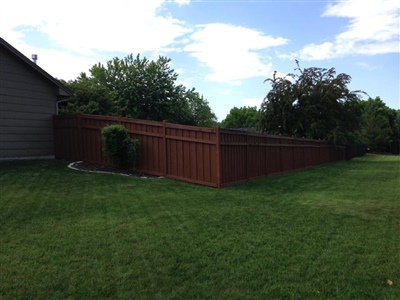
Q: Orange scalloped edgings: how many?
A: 0